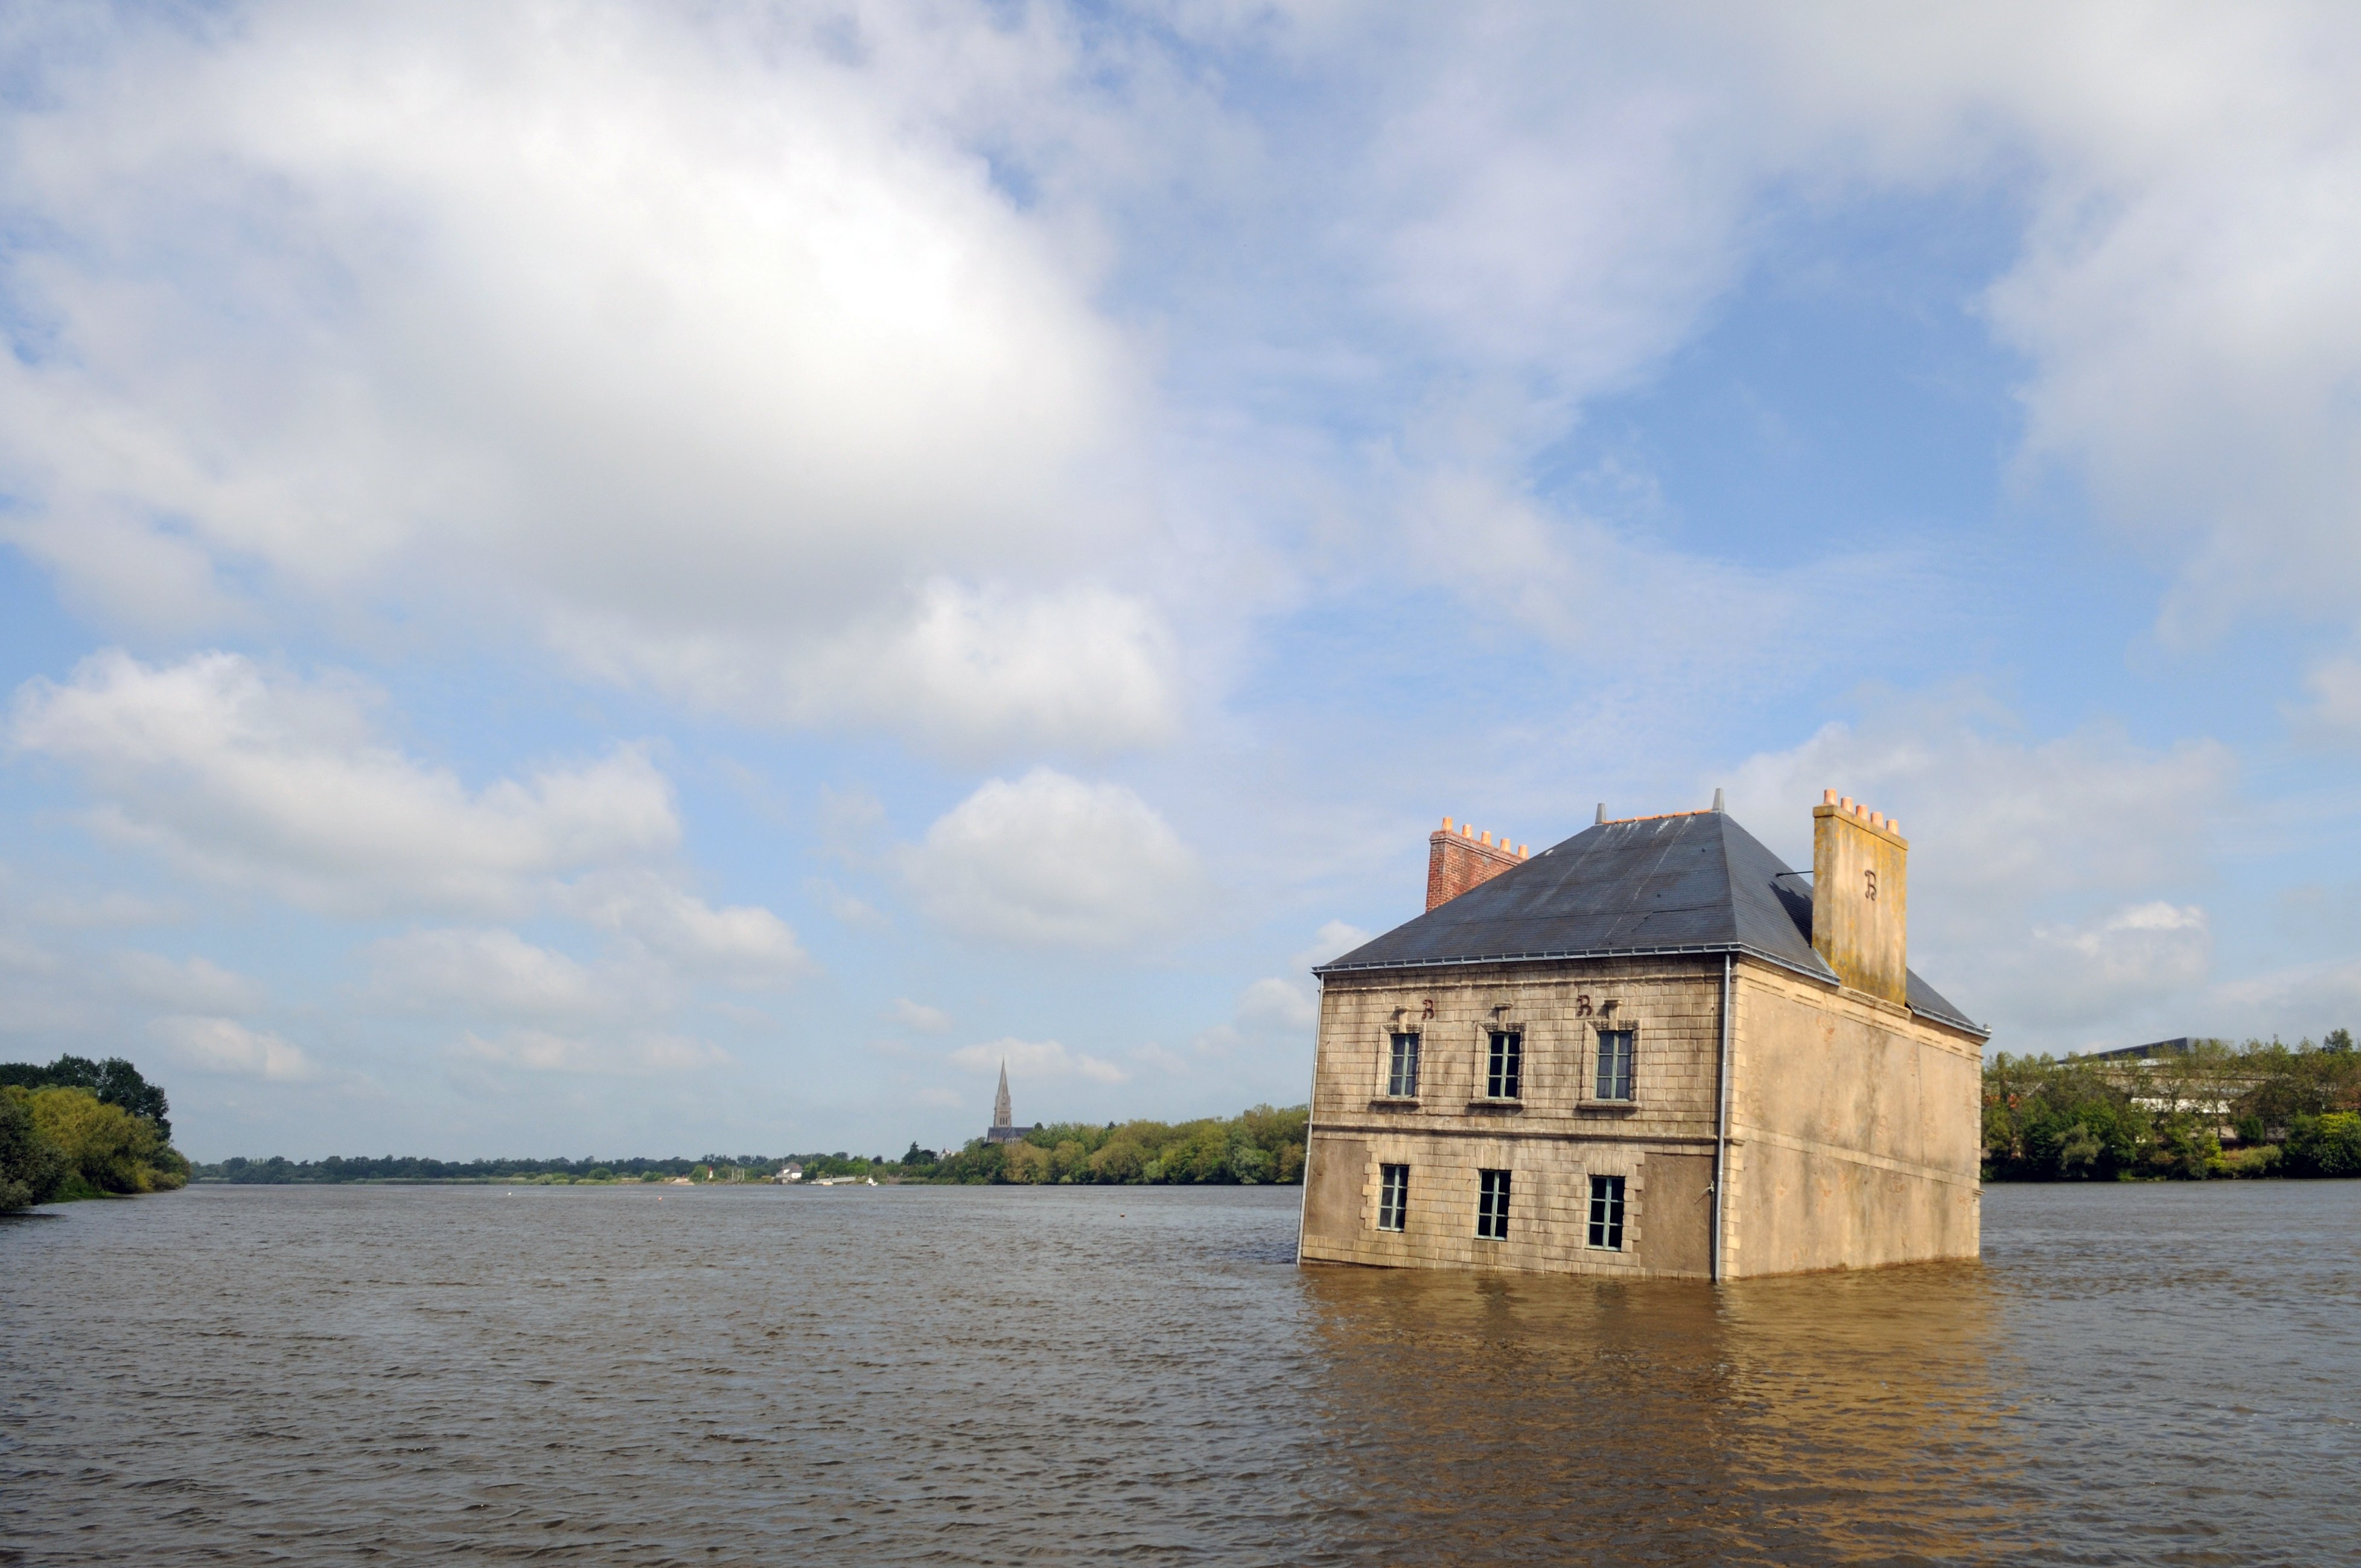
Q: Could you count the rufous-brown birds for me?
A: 0